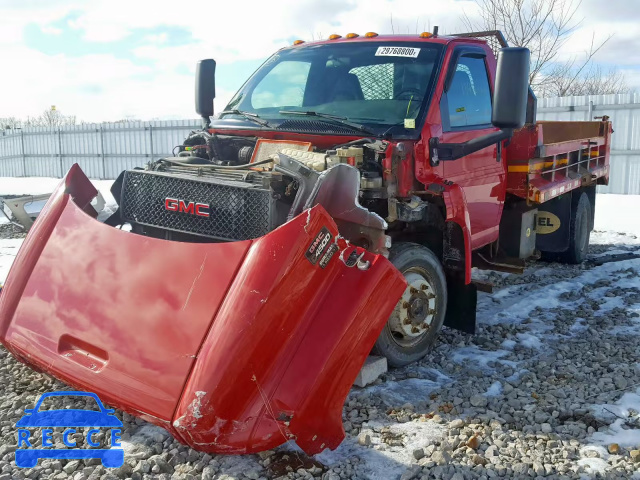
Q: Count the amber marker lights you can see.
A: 5